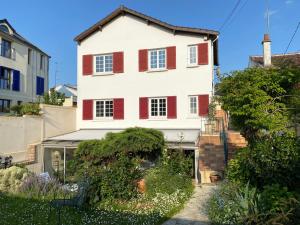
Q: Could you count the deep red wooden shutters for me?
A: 10